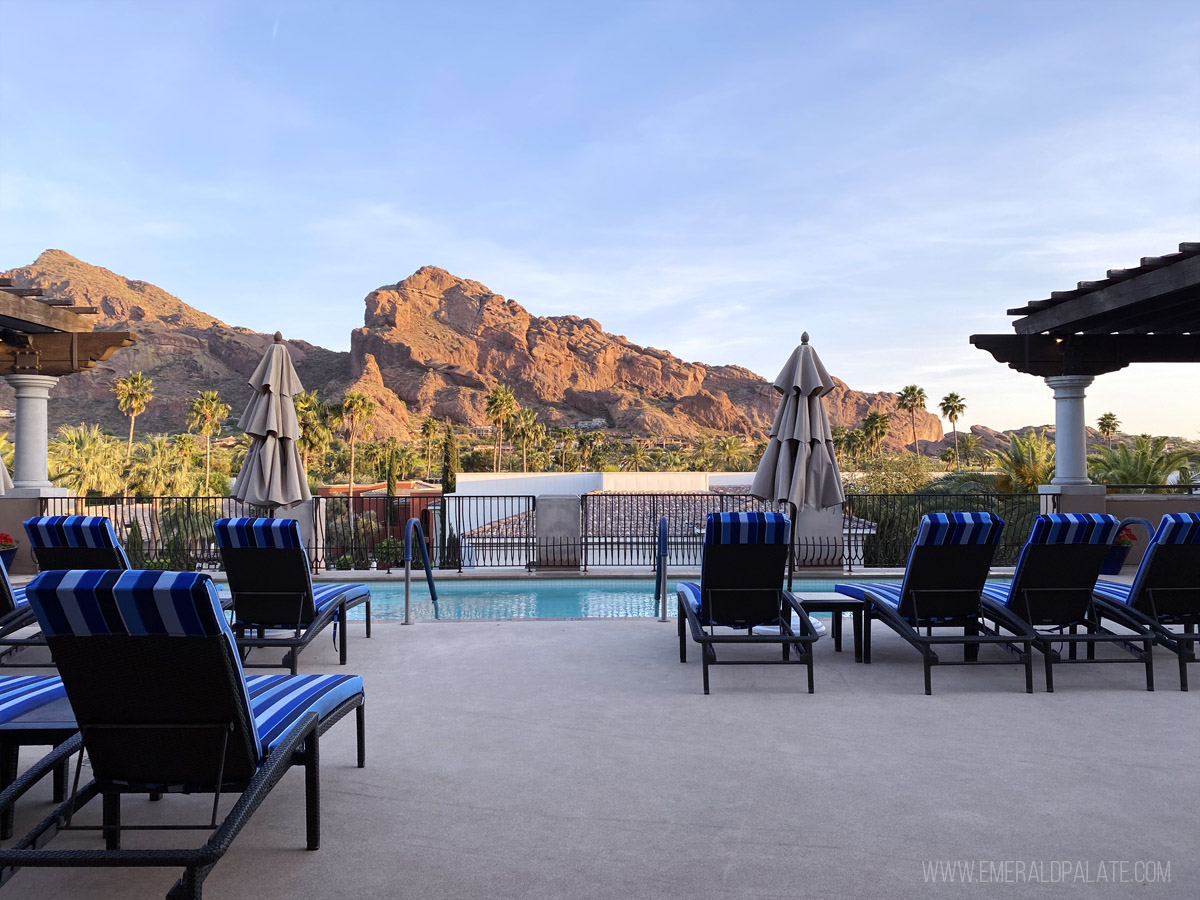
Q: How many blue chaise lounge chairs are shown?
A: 9